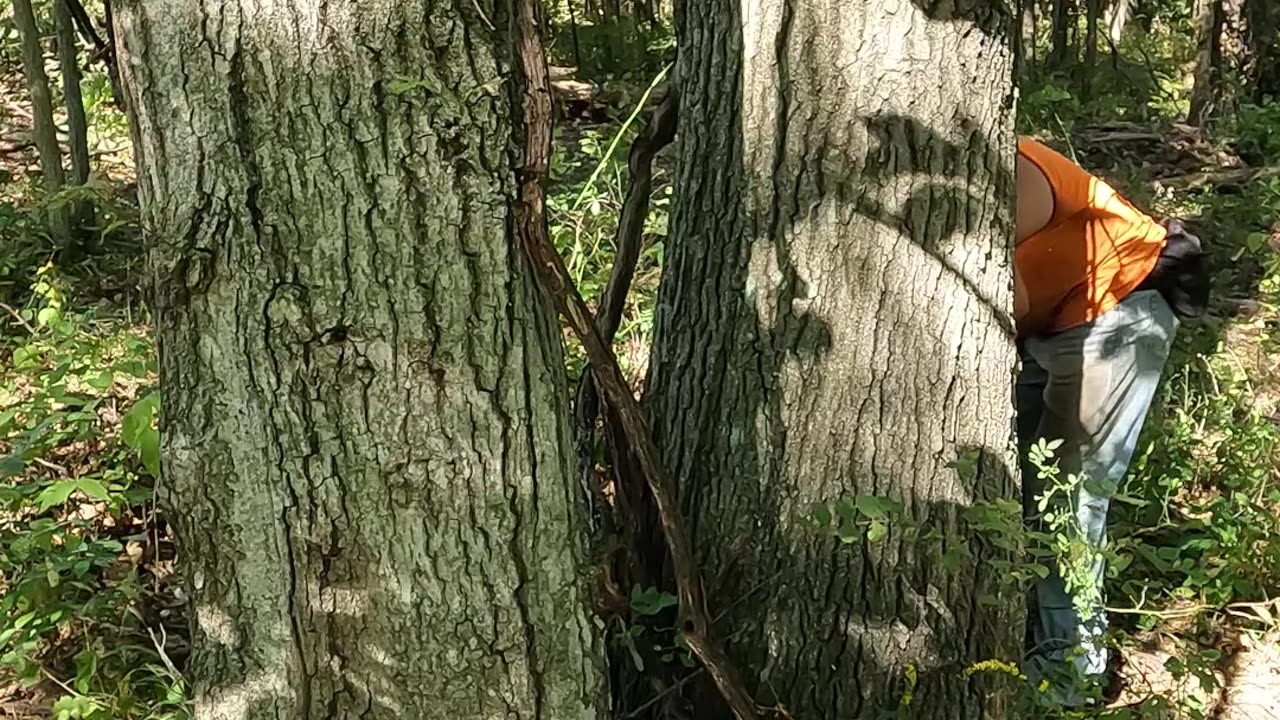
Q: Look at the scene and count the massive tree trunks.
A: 2